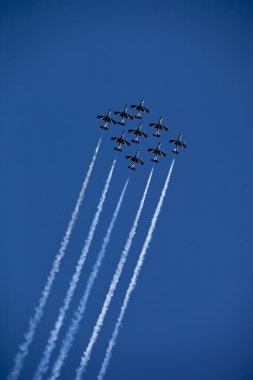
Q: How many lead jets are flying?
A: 1